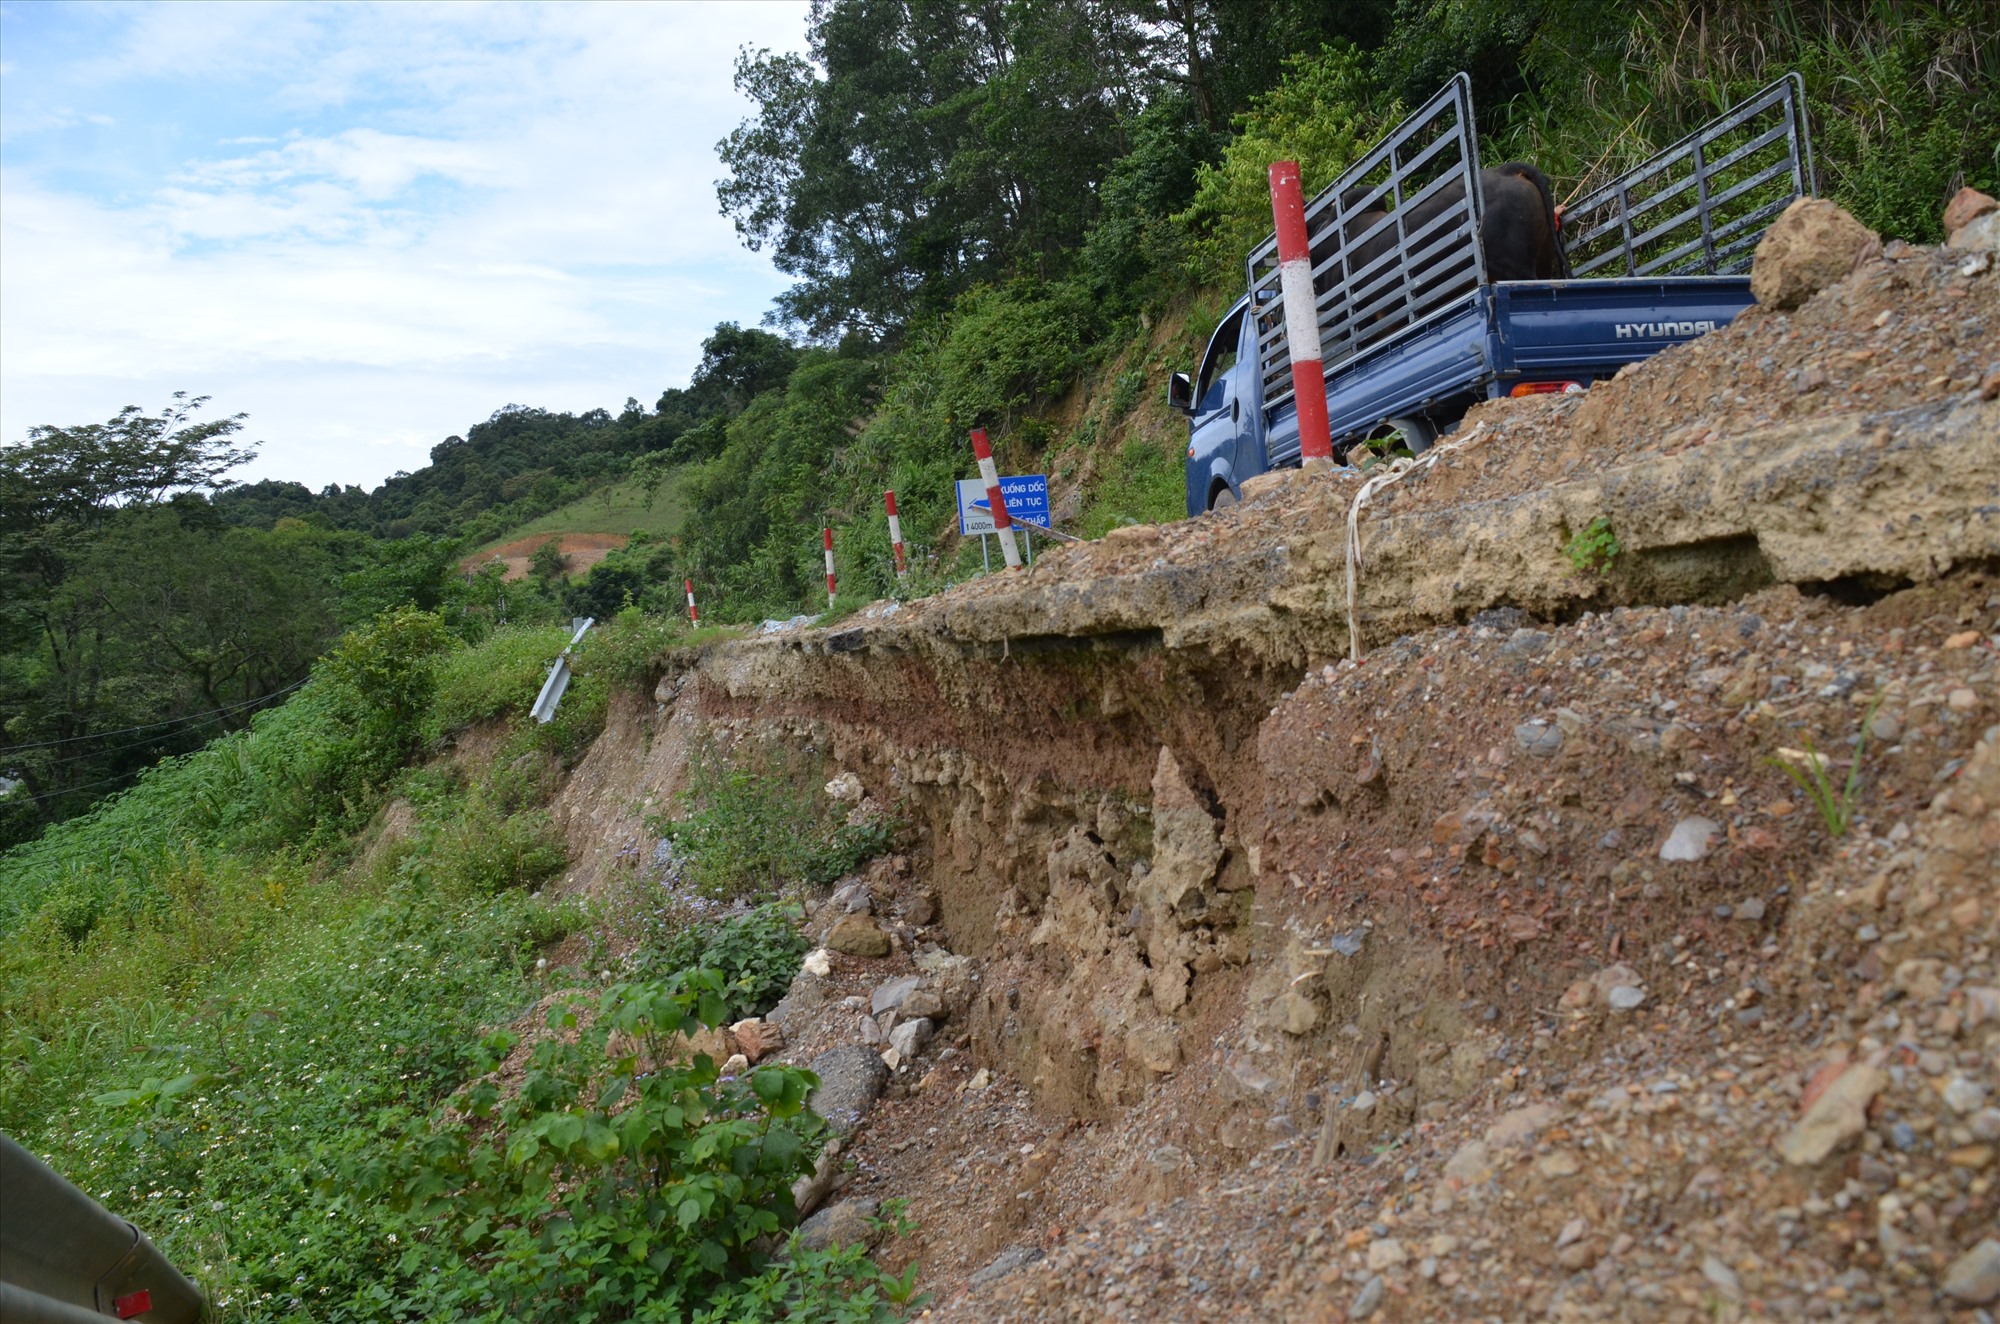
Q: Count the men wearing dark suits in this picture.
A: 0